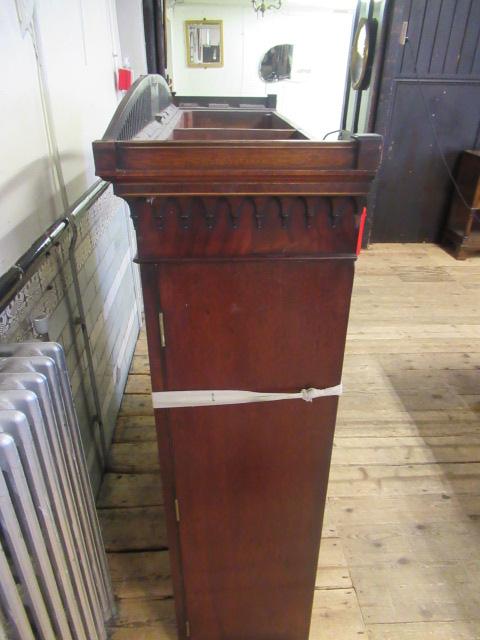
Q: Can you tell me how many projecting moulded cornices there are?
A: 1